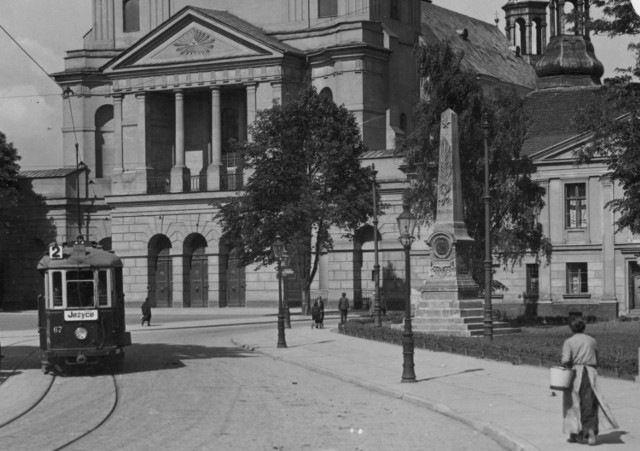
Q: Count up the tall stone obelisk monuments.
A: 1